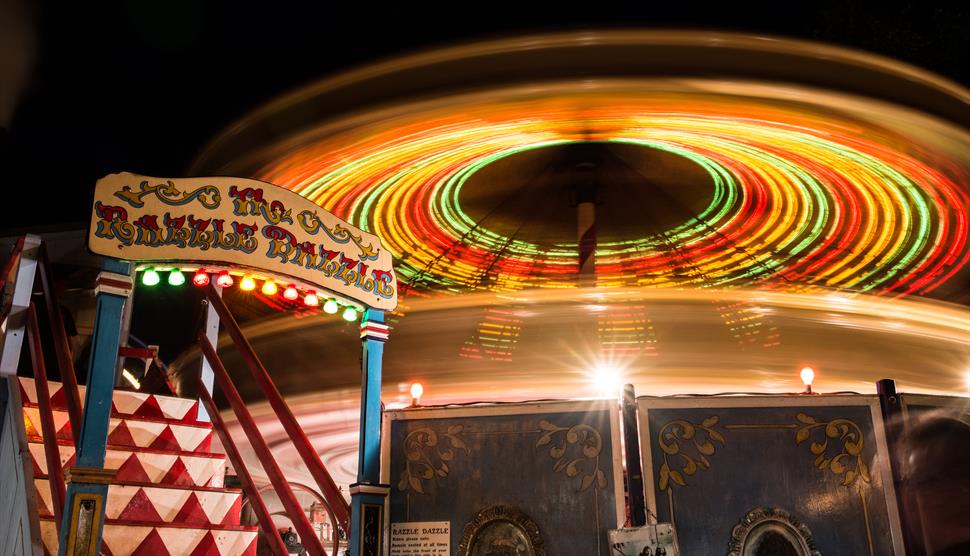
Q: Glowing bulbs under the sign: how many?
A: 10